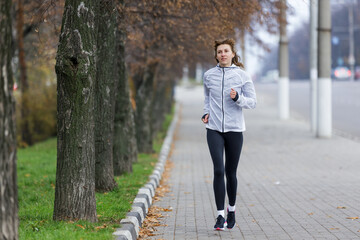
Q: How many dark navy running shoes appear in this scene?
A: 2